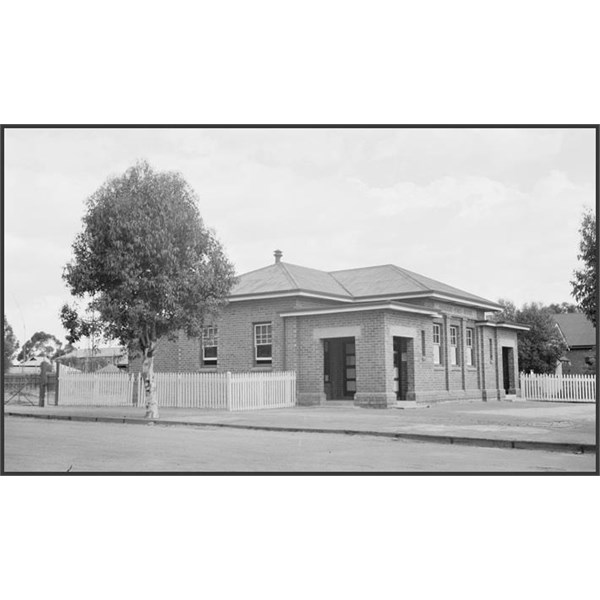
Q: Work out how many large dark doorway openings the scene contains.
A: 3